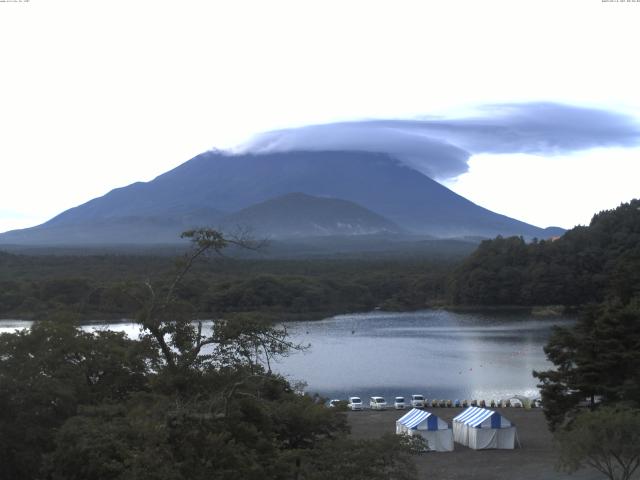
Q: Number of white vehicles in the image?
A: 5